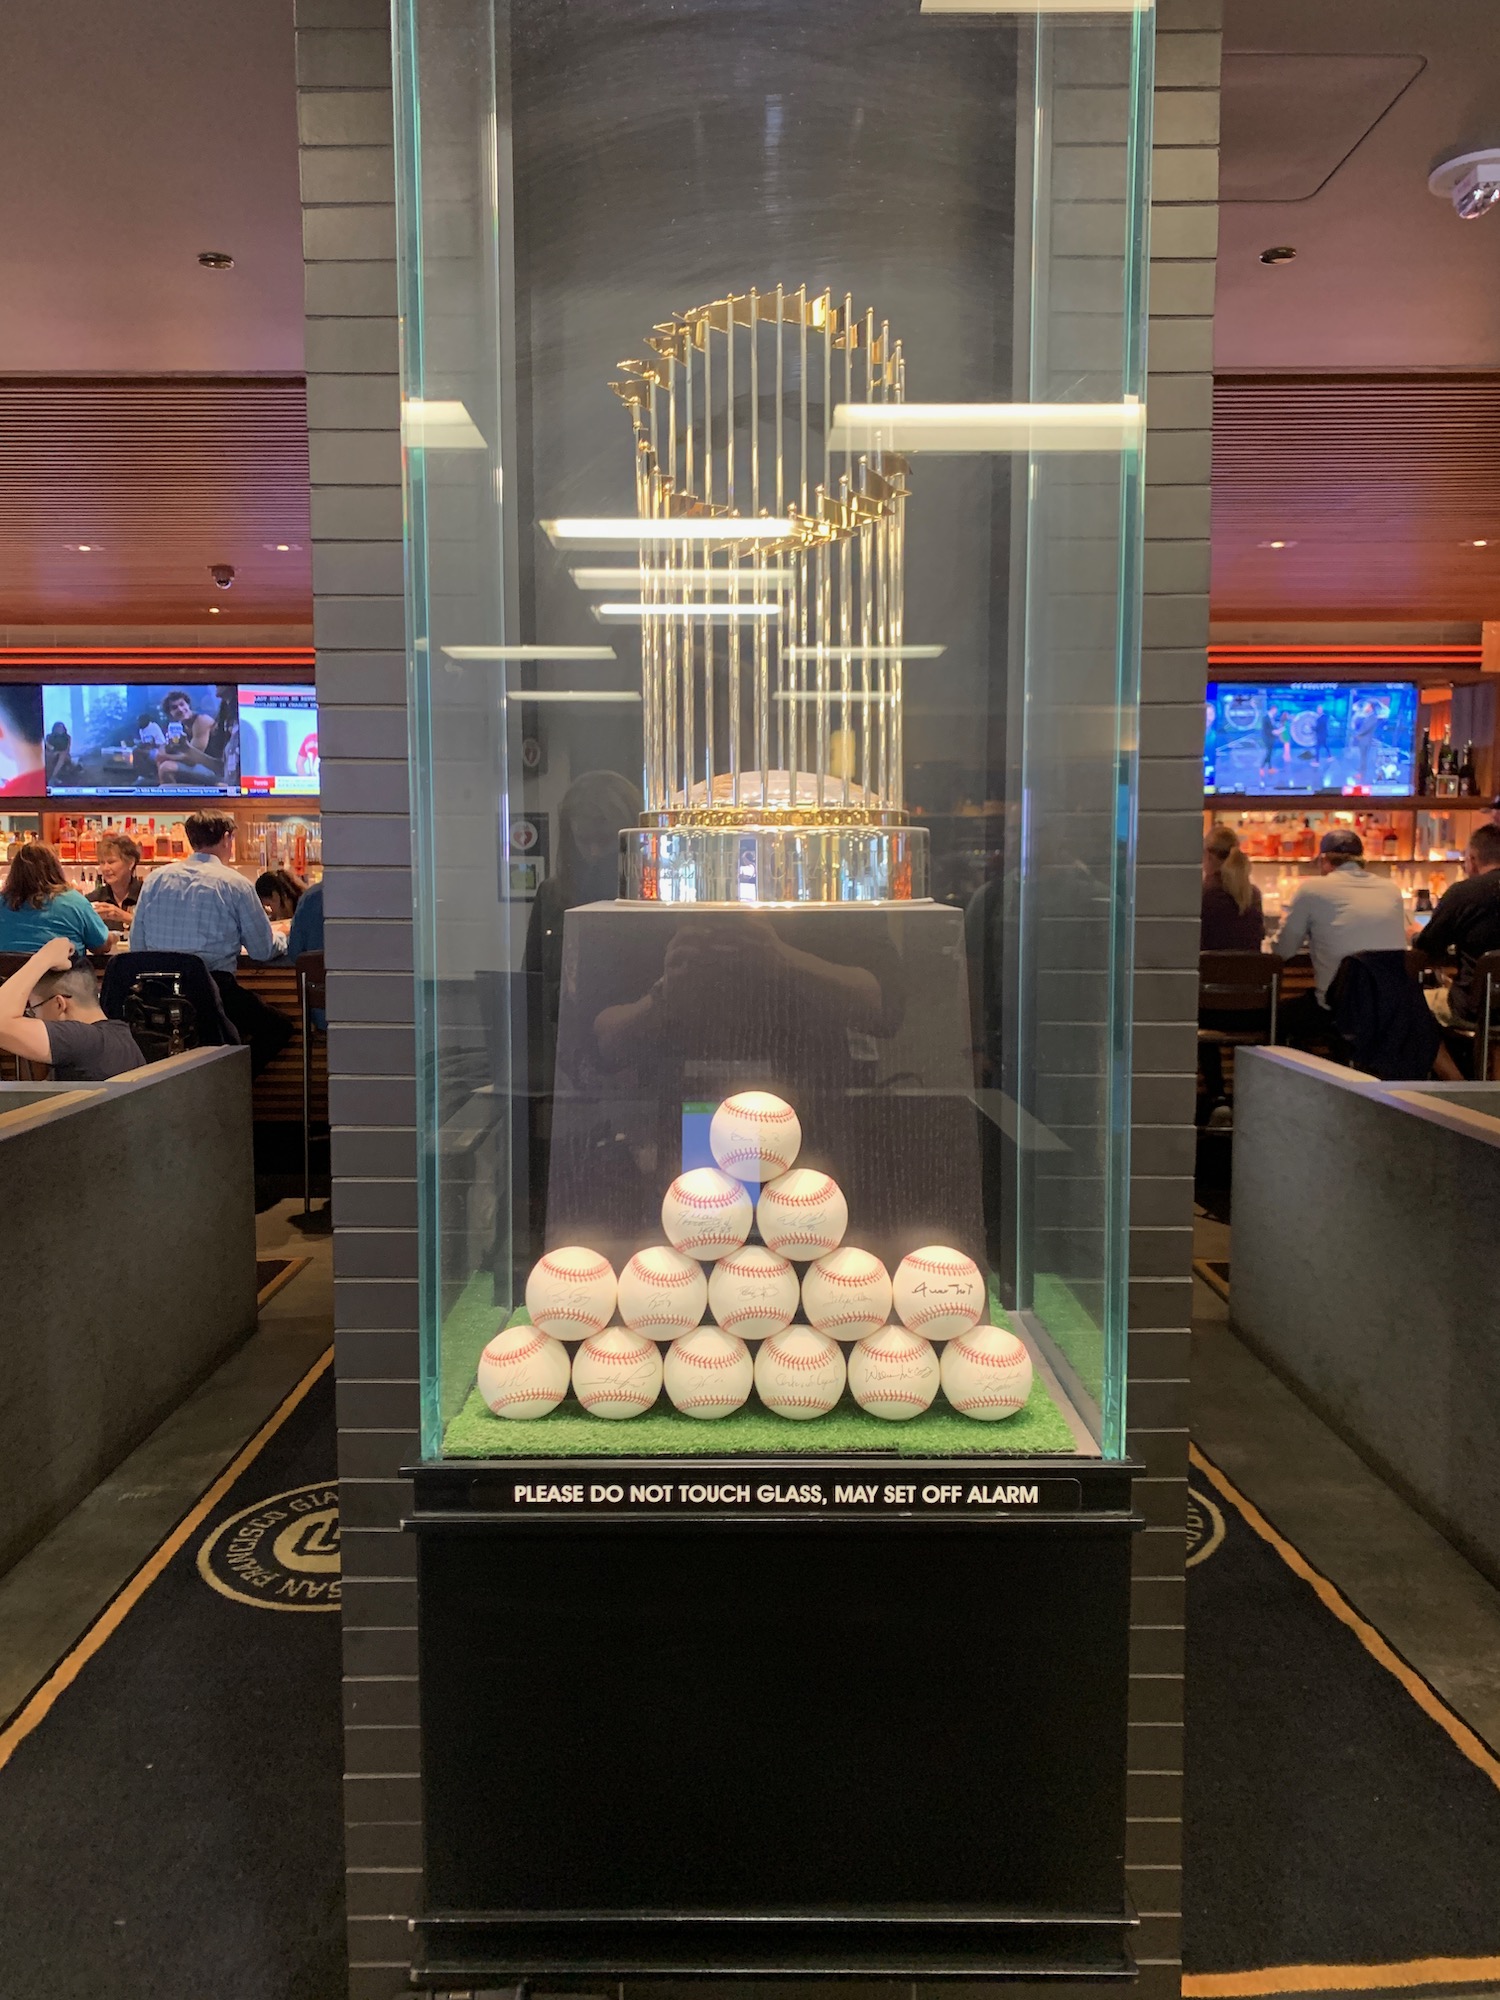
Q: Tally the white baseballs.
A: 14